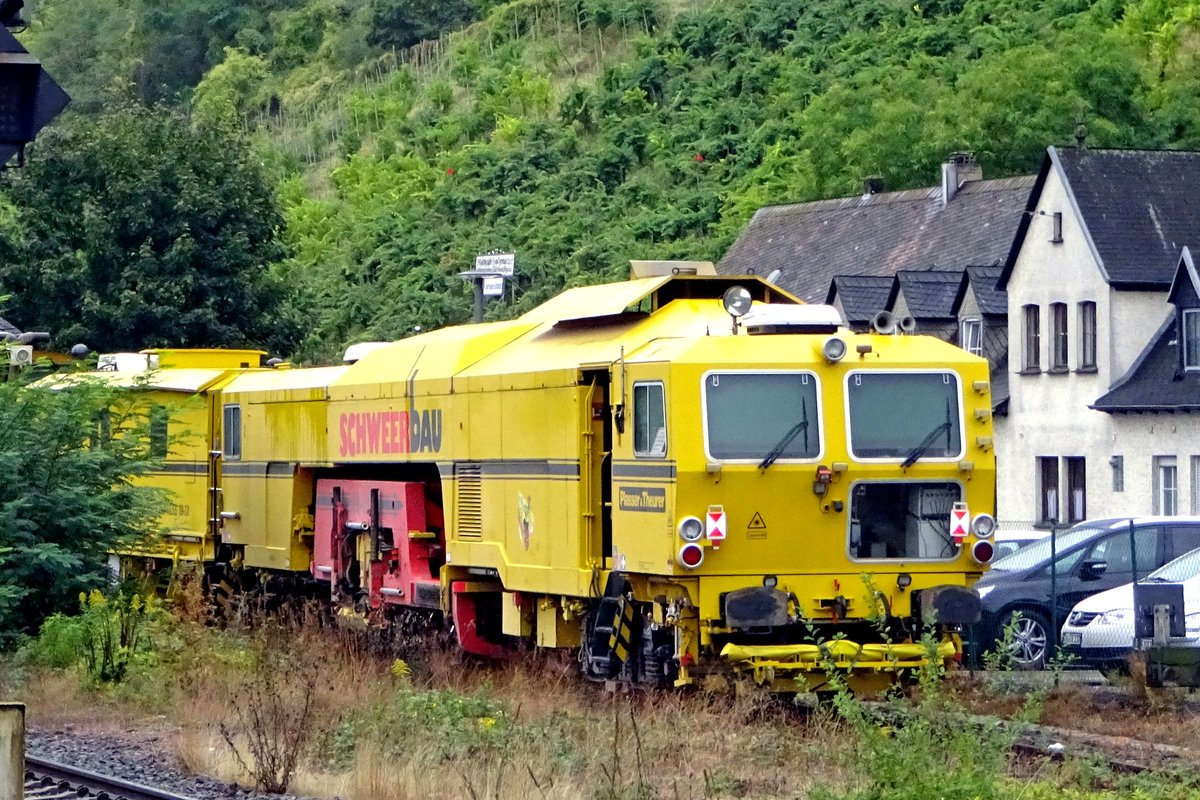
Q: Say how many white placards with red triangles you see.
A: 2